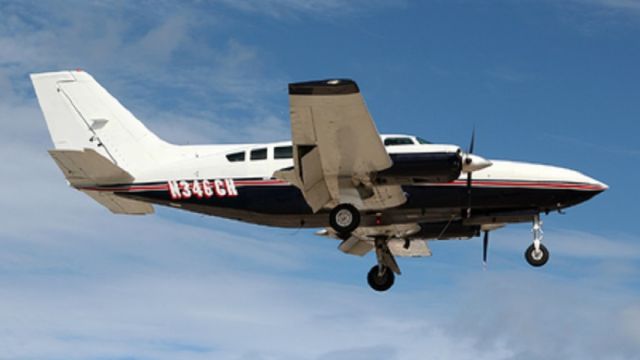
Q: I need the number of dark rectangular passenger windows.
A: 3